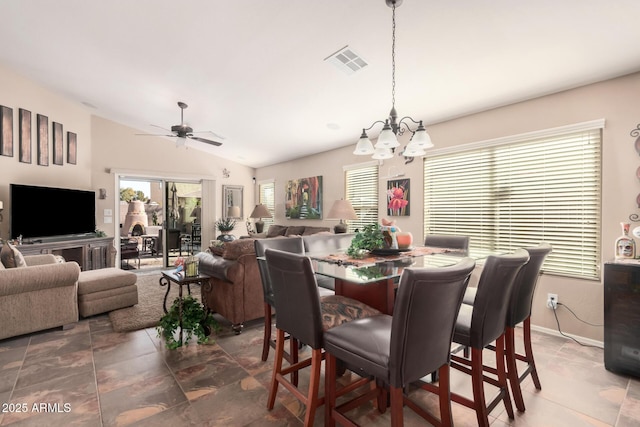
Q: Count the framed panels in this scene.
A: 5